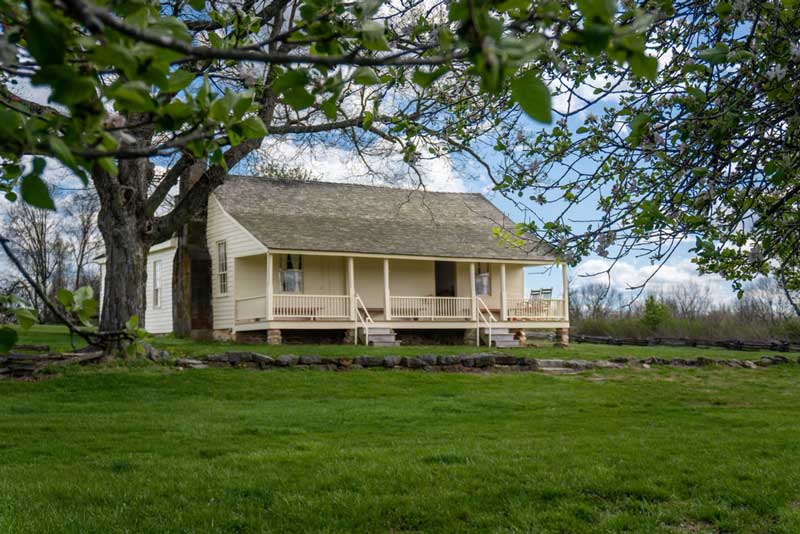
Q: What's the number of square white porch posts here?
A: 6